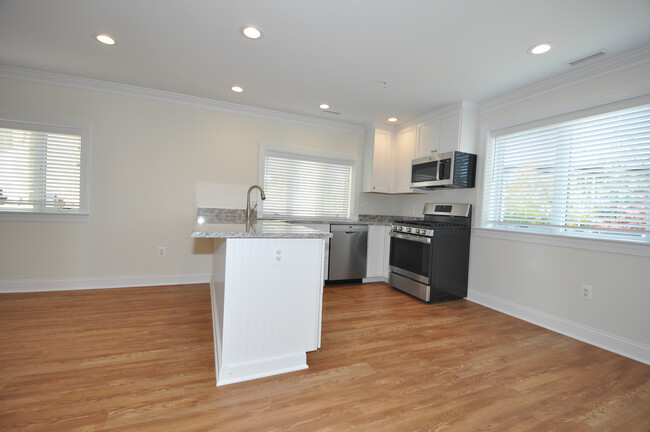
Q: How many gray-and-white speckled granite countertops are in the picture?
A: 2